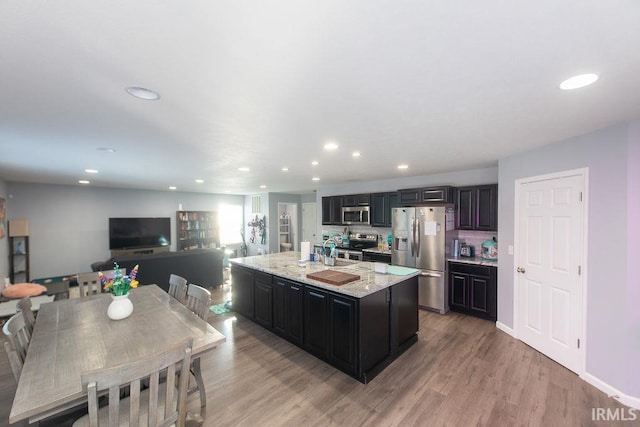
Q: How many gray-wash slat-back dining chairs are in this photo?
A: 6